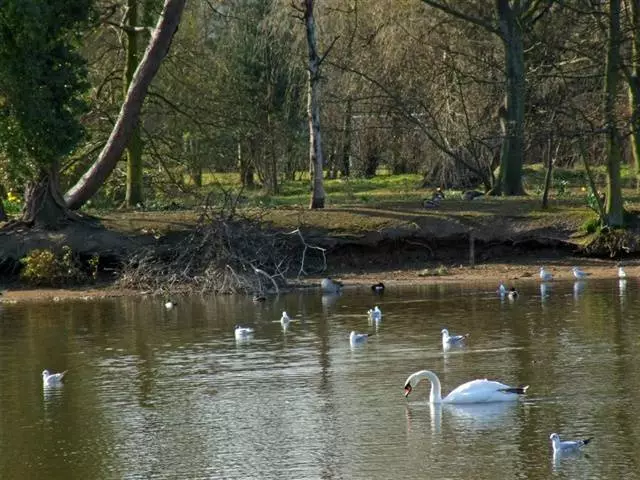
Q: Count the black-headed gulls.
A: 11